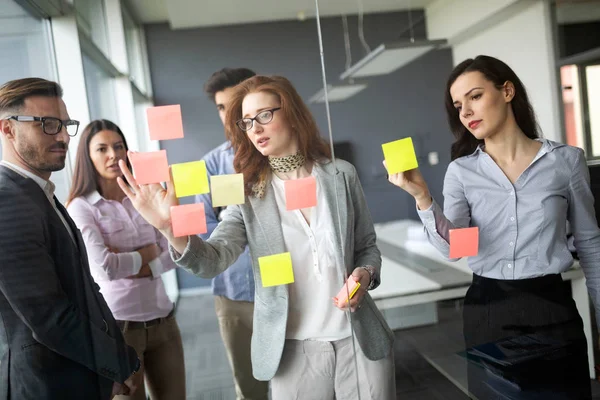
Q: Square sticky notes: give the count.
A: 9